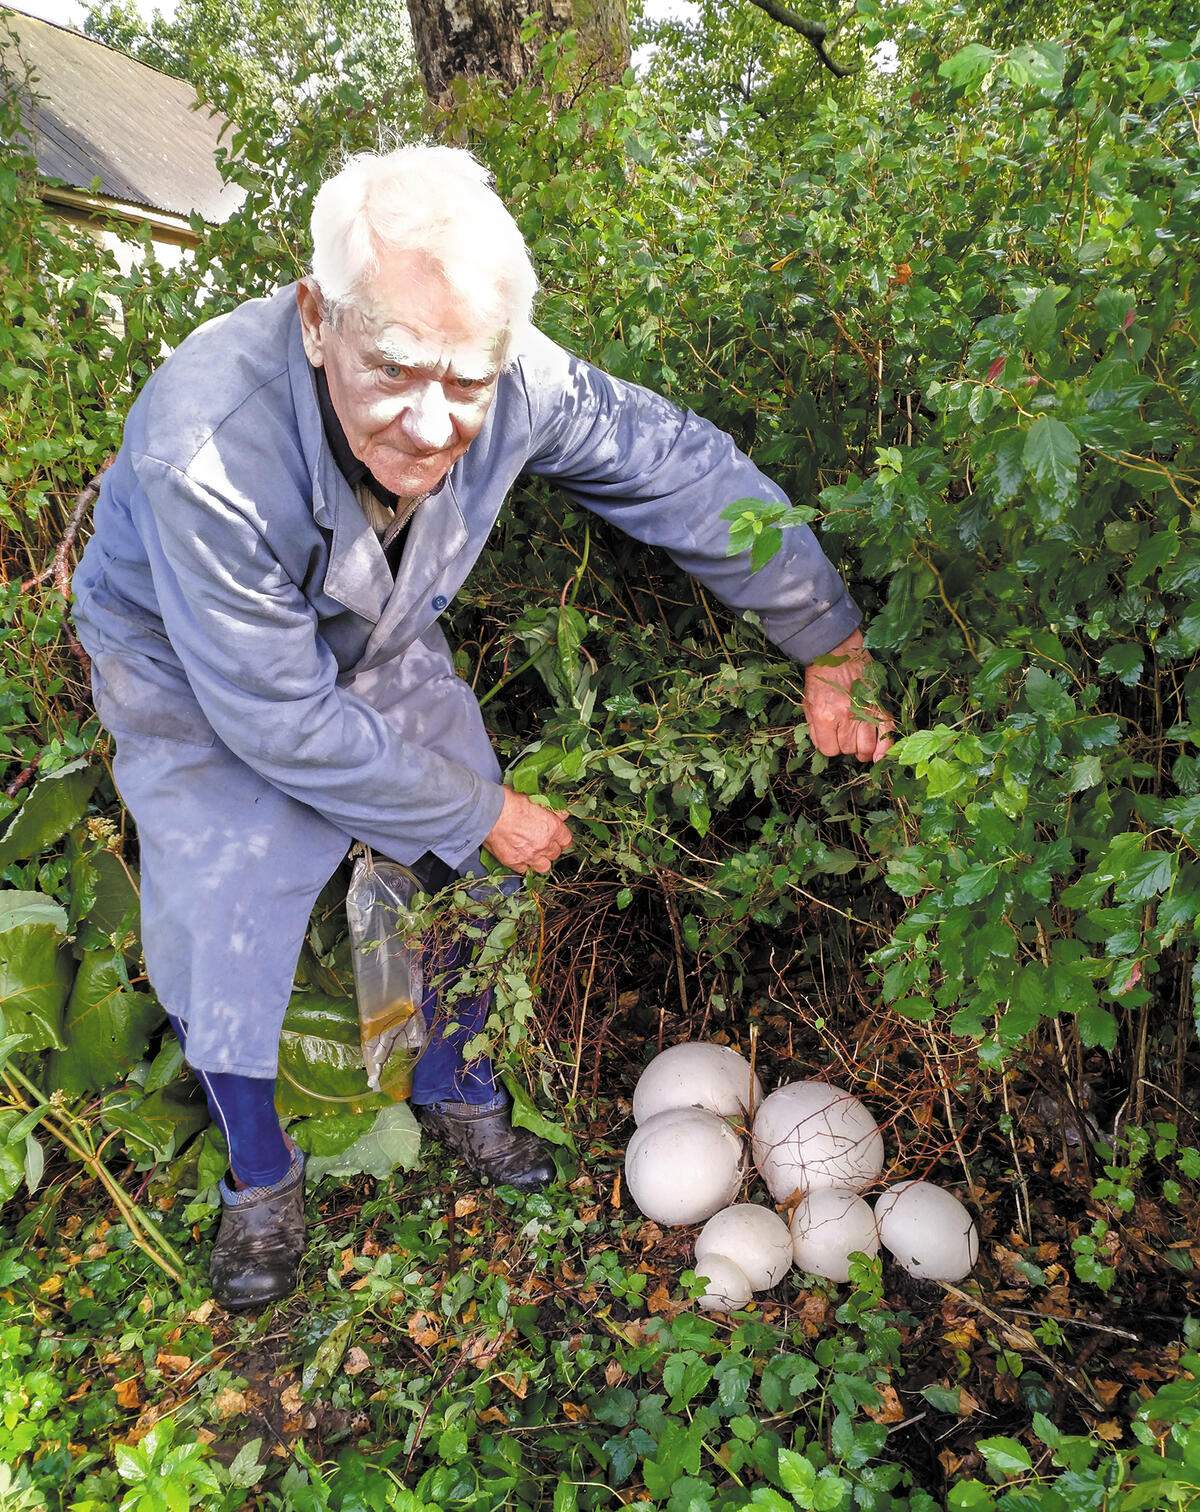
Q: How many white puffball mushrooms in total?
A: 7